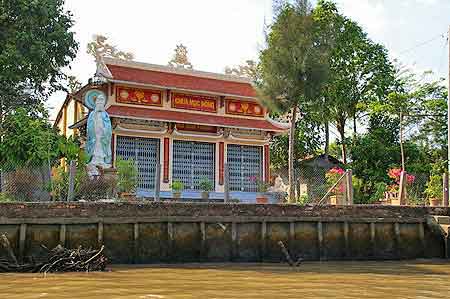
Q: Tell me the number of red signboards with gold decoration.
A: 3